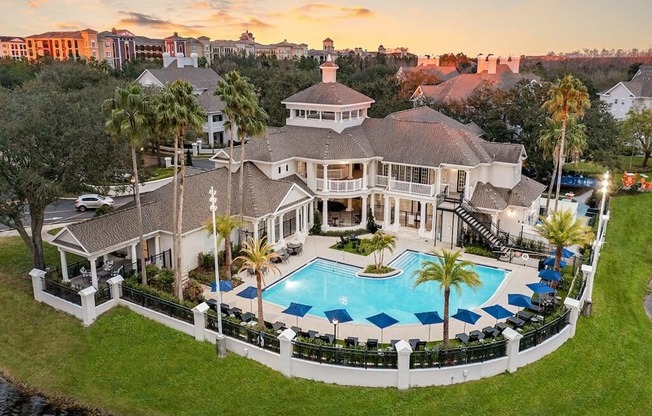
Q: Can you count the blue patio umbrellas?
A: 13